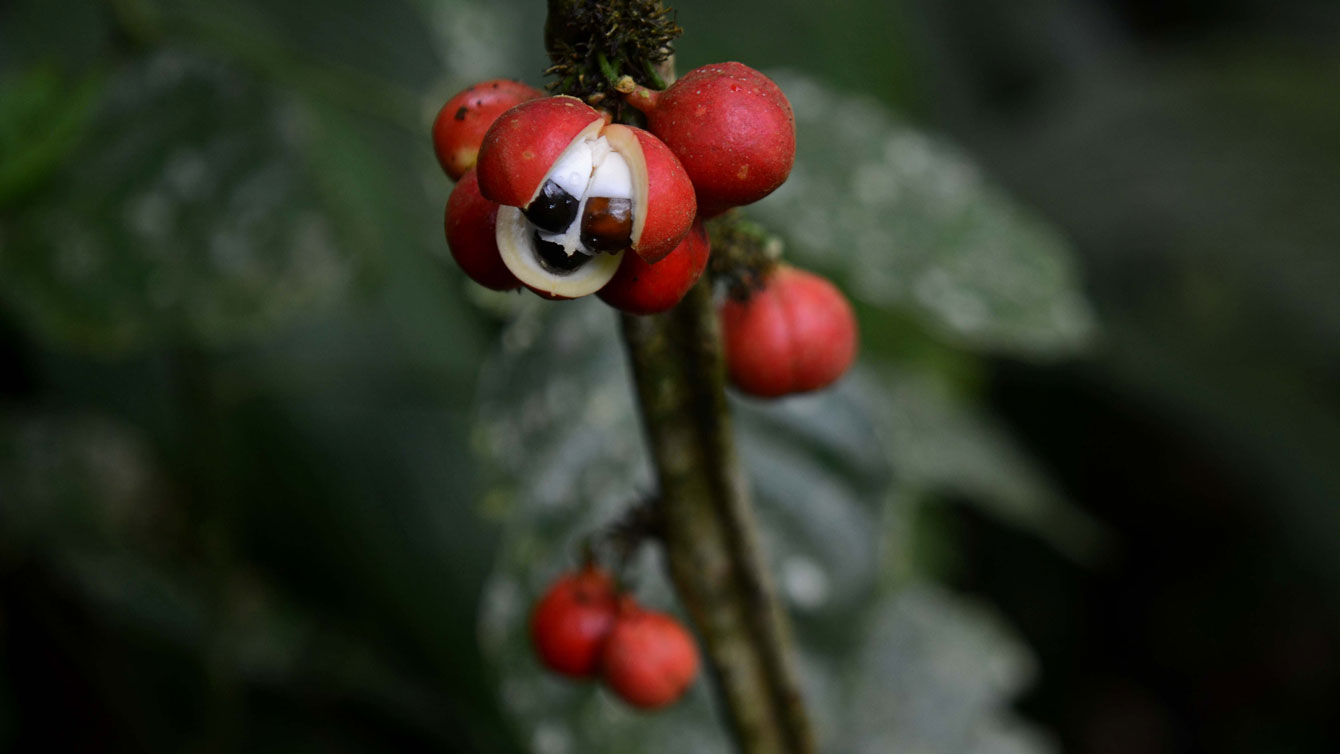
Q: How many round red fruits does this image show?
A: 8